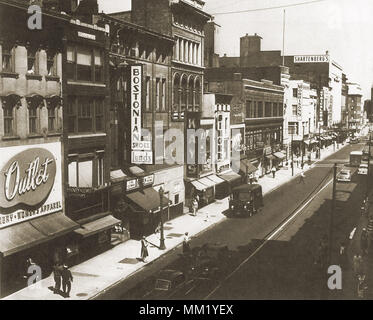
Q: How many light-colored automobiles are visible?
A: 2